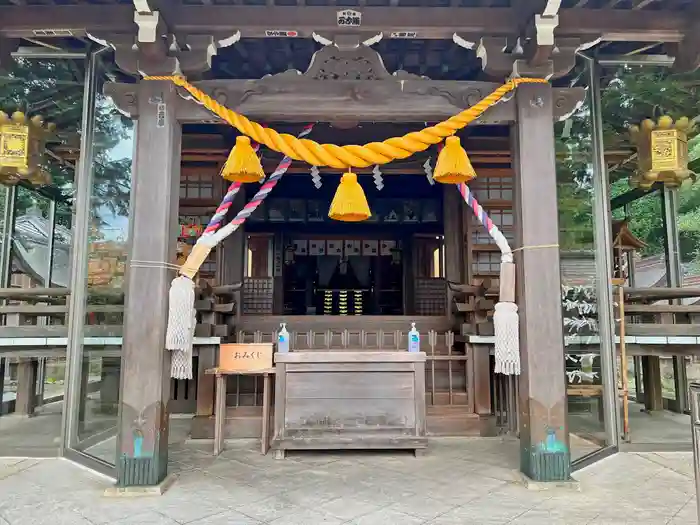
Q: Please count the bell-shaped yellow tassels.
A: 3